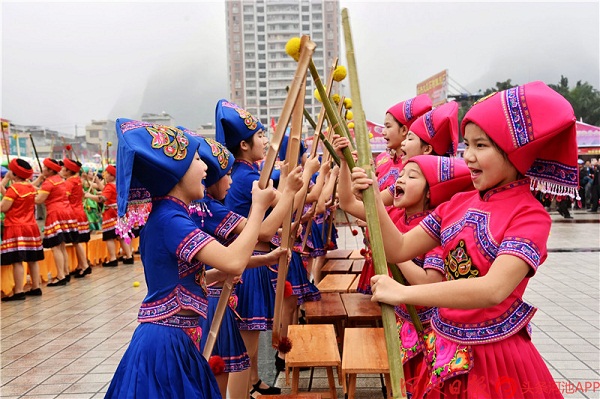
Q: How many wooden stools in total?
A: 11